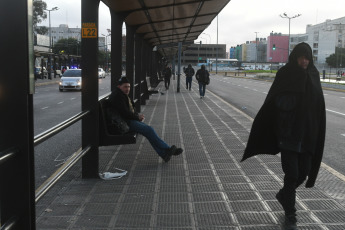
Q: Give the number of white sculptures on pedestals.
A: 0